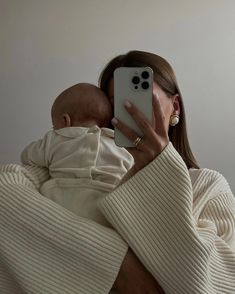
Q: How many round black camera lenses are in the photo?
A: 3